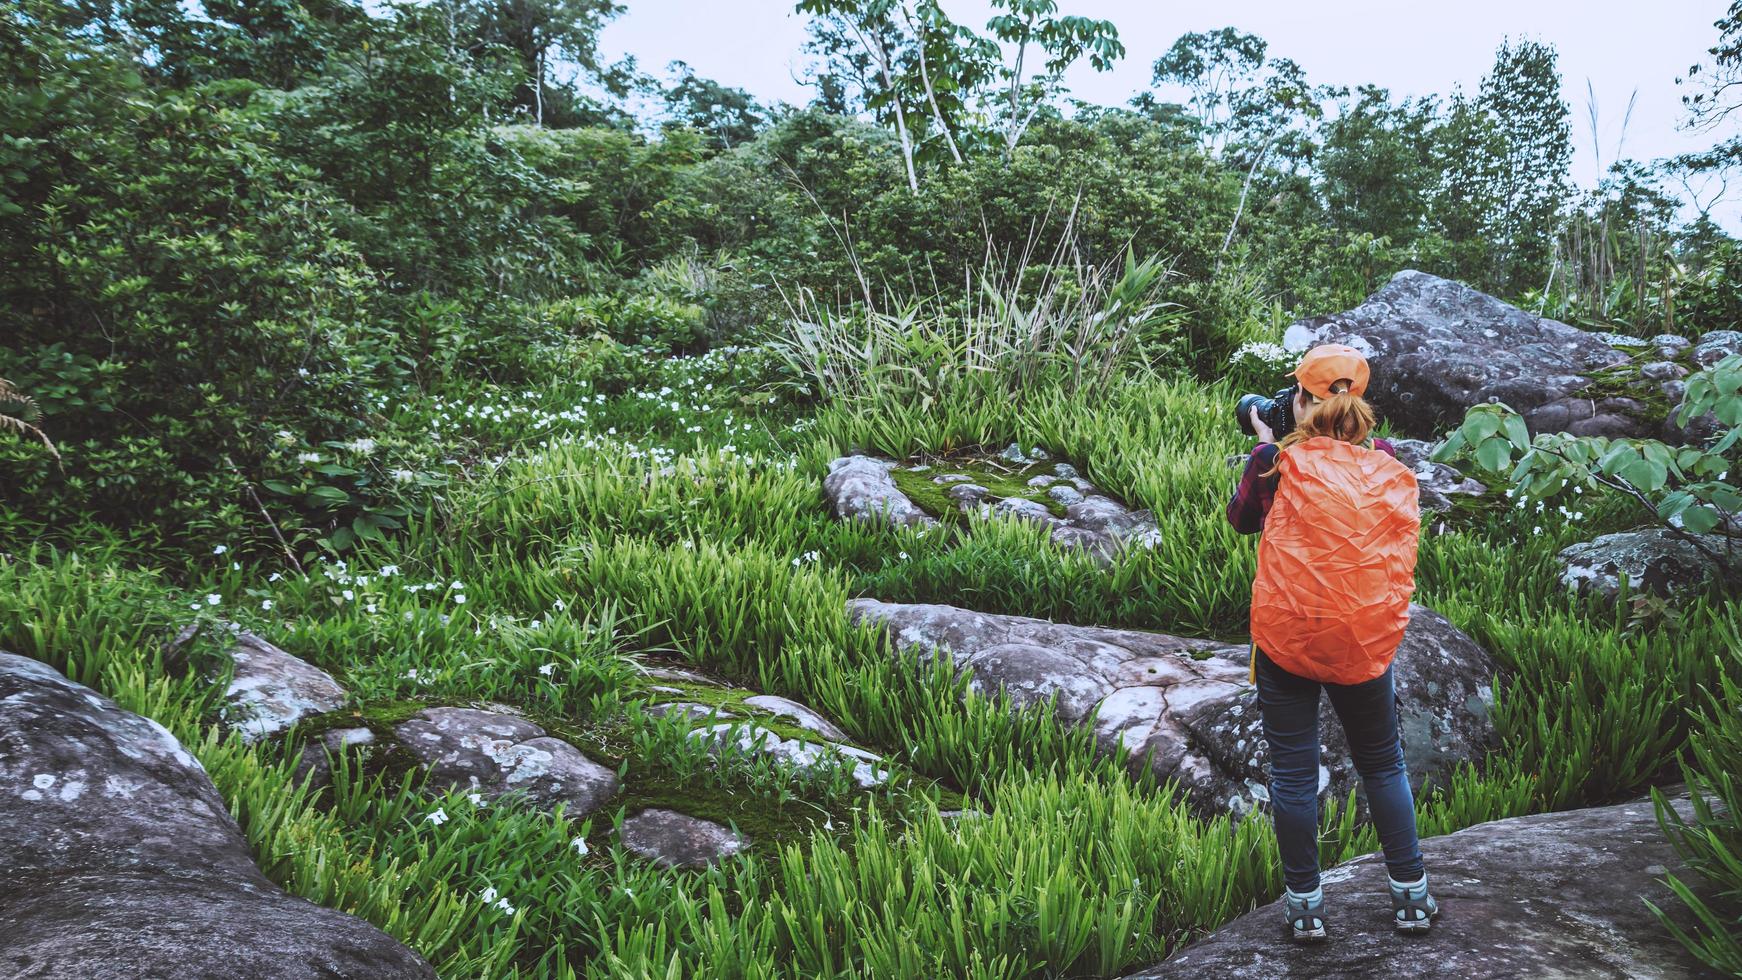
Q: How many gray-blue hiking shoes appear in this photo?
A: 2